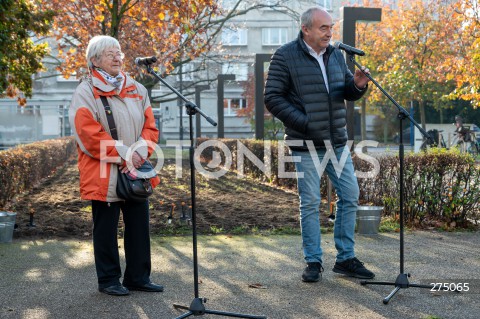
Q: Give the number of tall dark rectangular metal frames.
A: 4